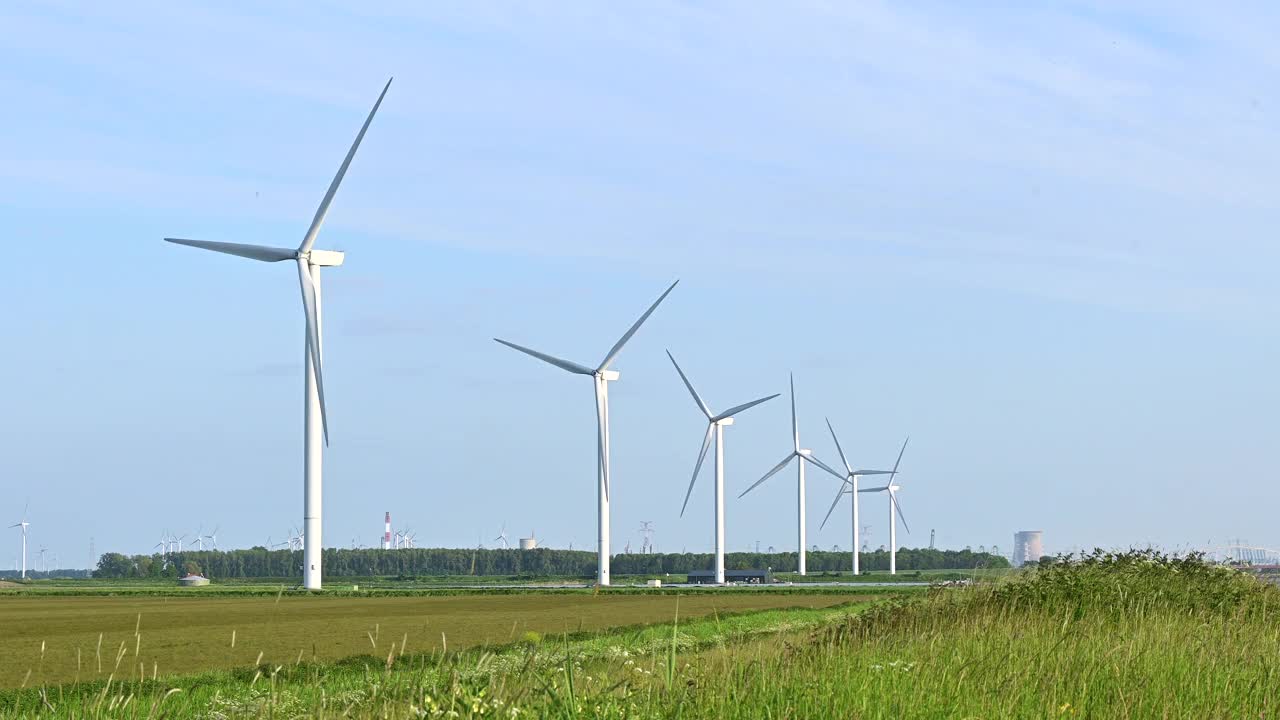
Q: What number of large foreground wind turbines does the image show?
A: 6